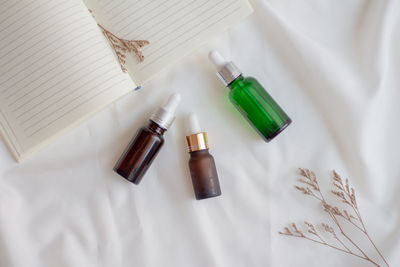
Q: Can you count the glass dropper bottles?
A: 3